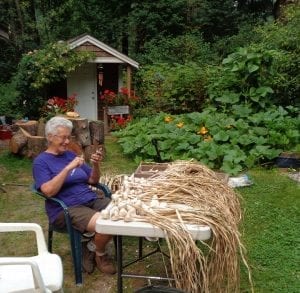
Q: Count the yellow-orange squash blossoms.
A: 5